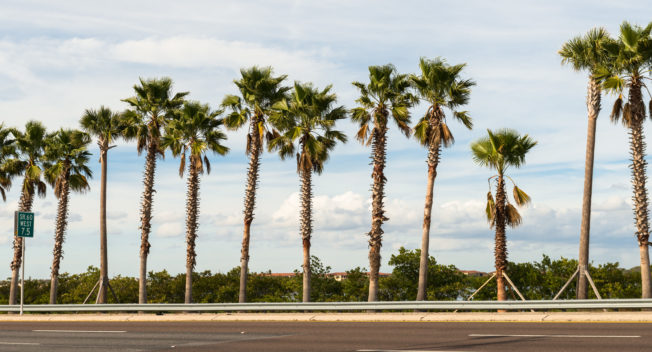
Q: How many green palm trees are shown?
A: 13